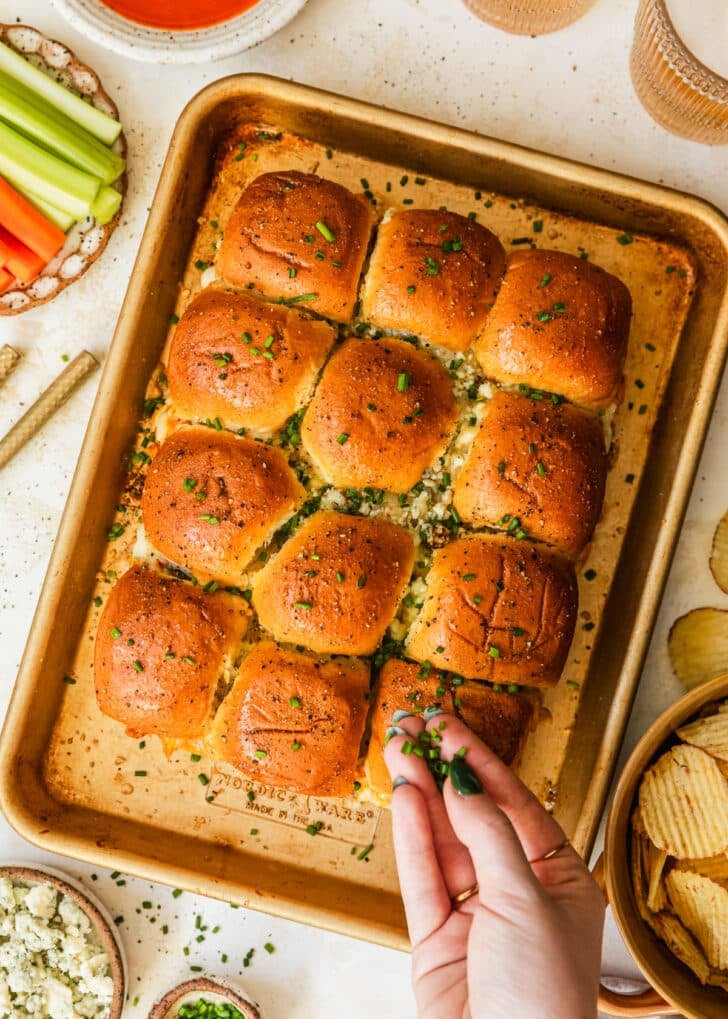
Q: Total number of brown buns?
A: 12